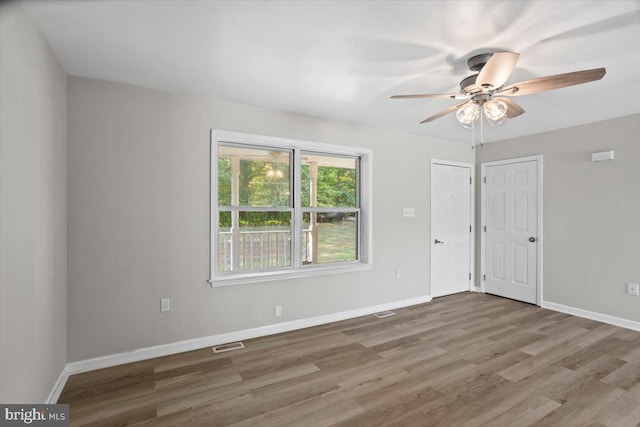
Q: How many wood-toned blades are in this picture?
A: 5